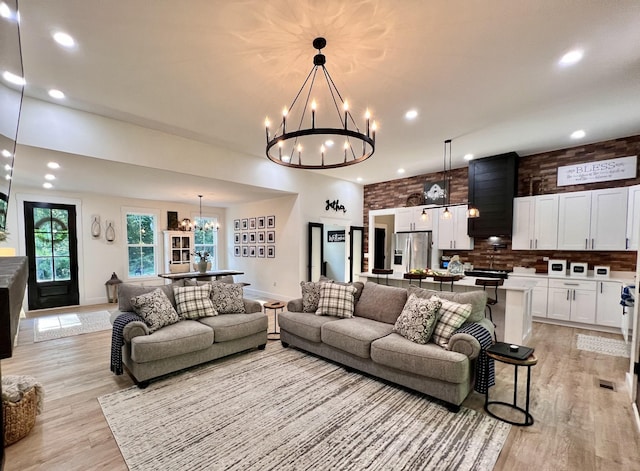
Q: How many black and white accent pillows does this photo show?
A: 7